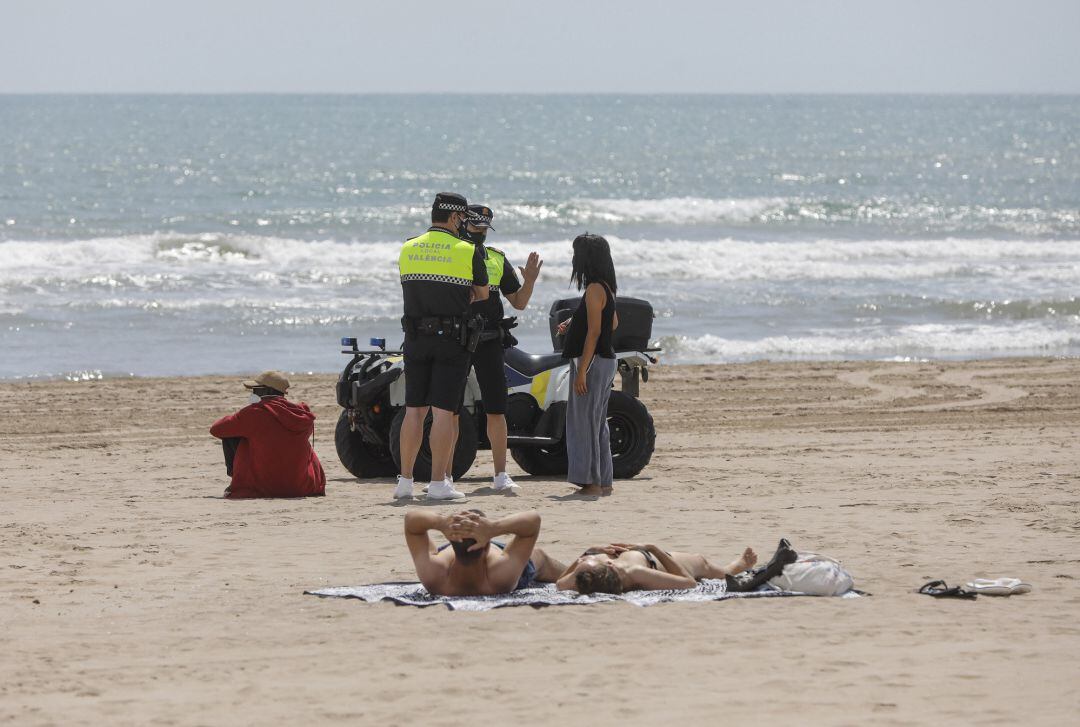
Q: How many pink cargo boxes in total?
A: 0